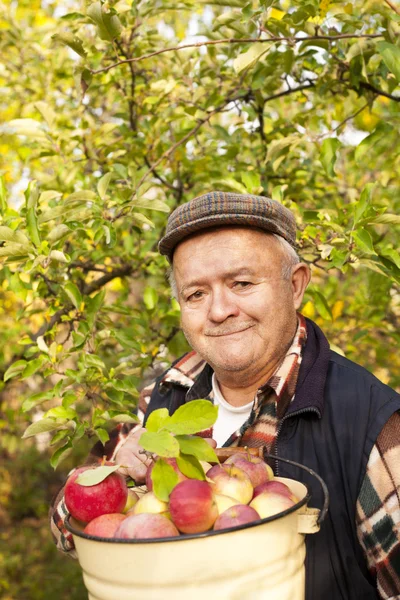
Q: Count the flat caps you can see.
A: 1